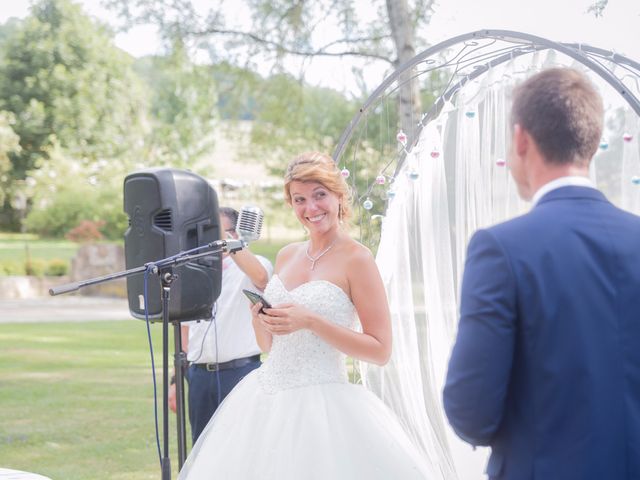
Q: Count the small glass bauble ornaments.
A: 12